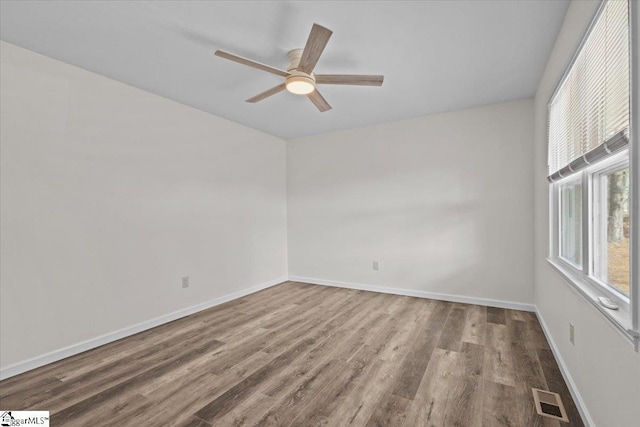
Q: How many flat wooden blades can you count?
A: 5